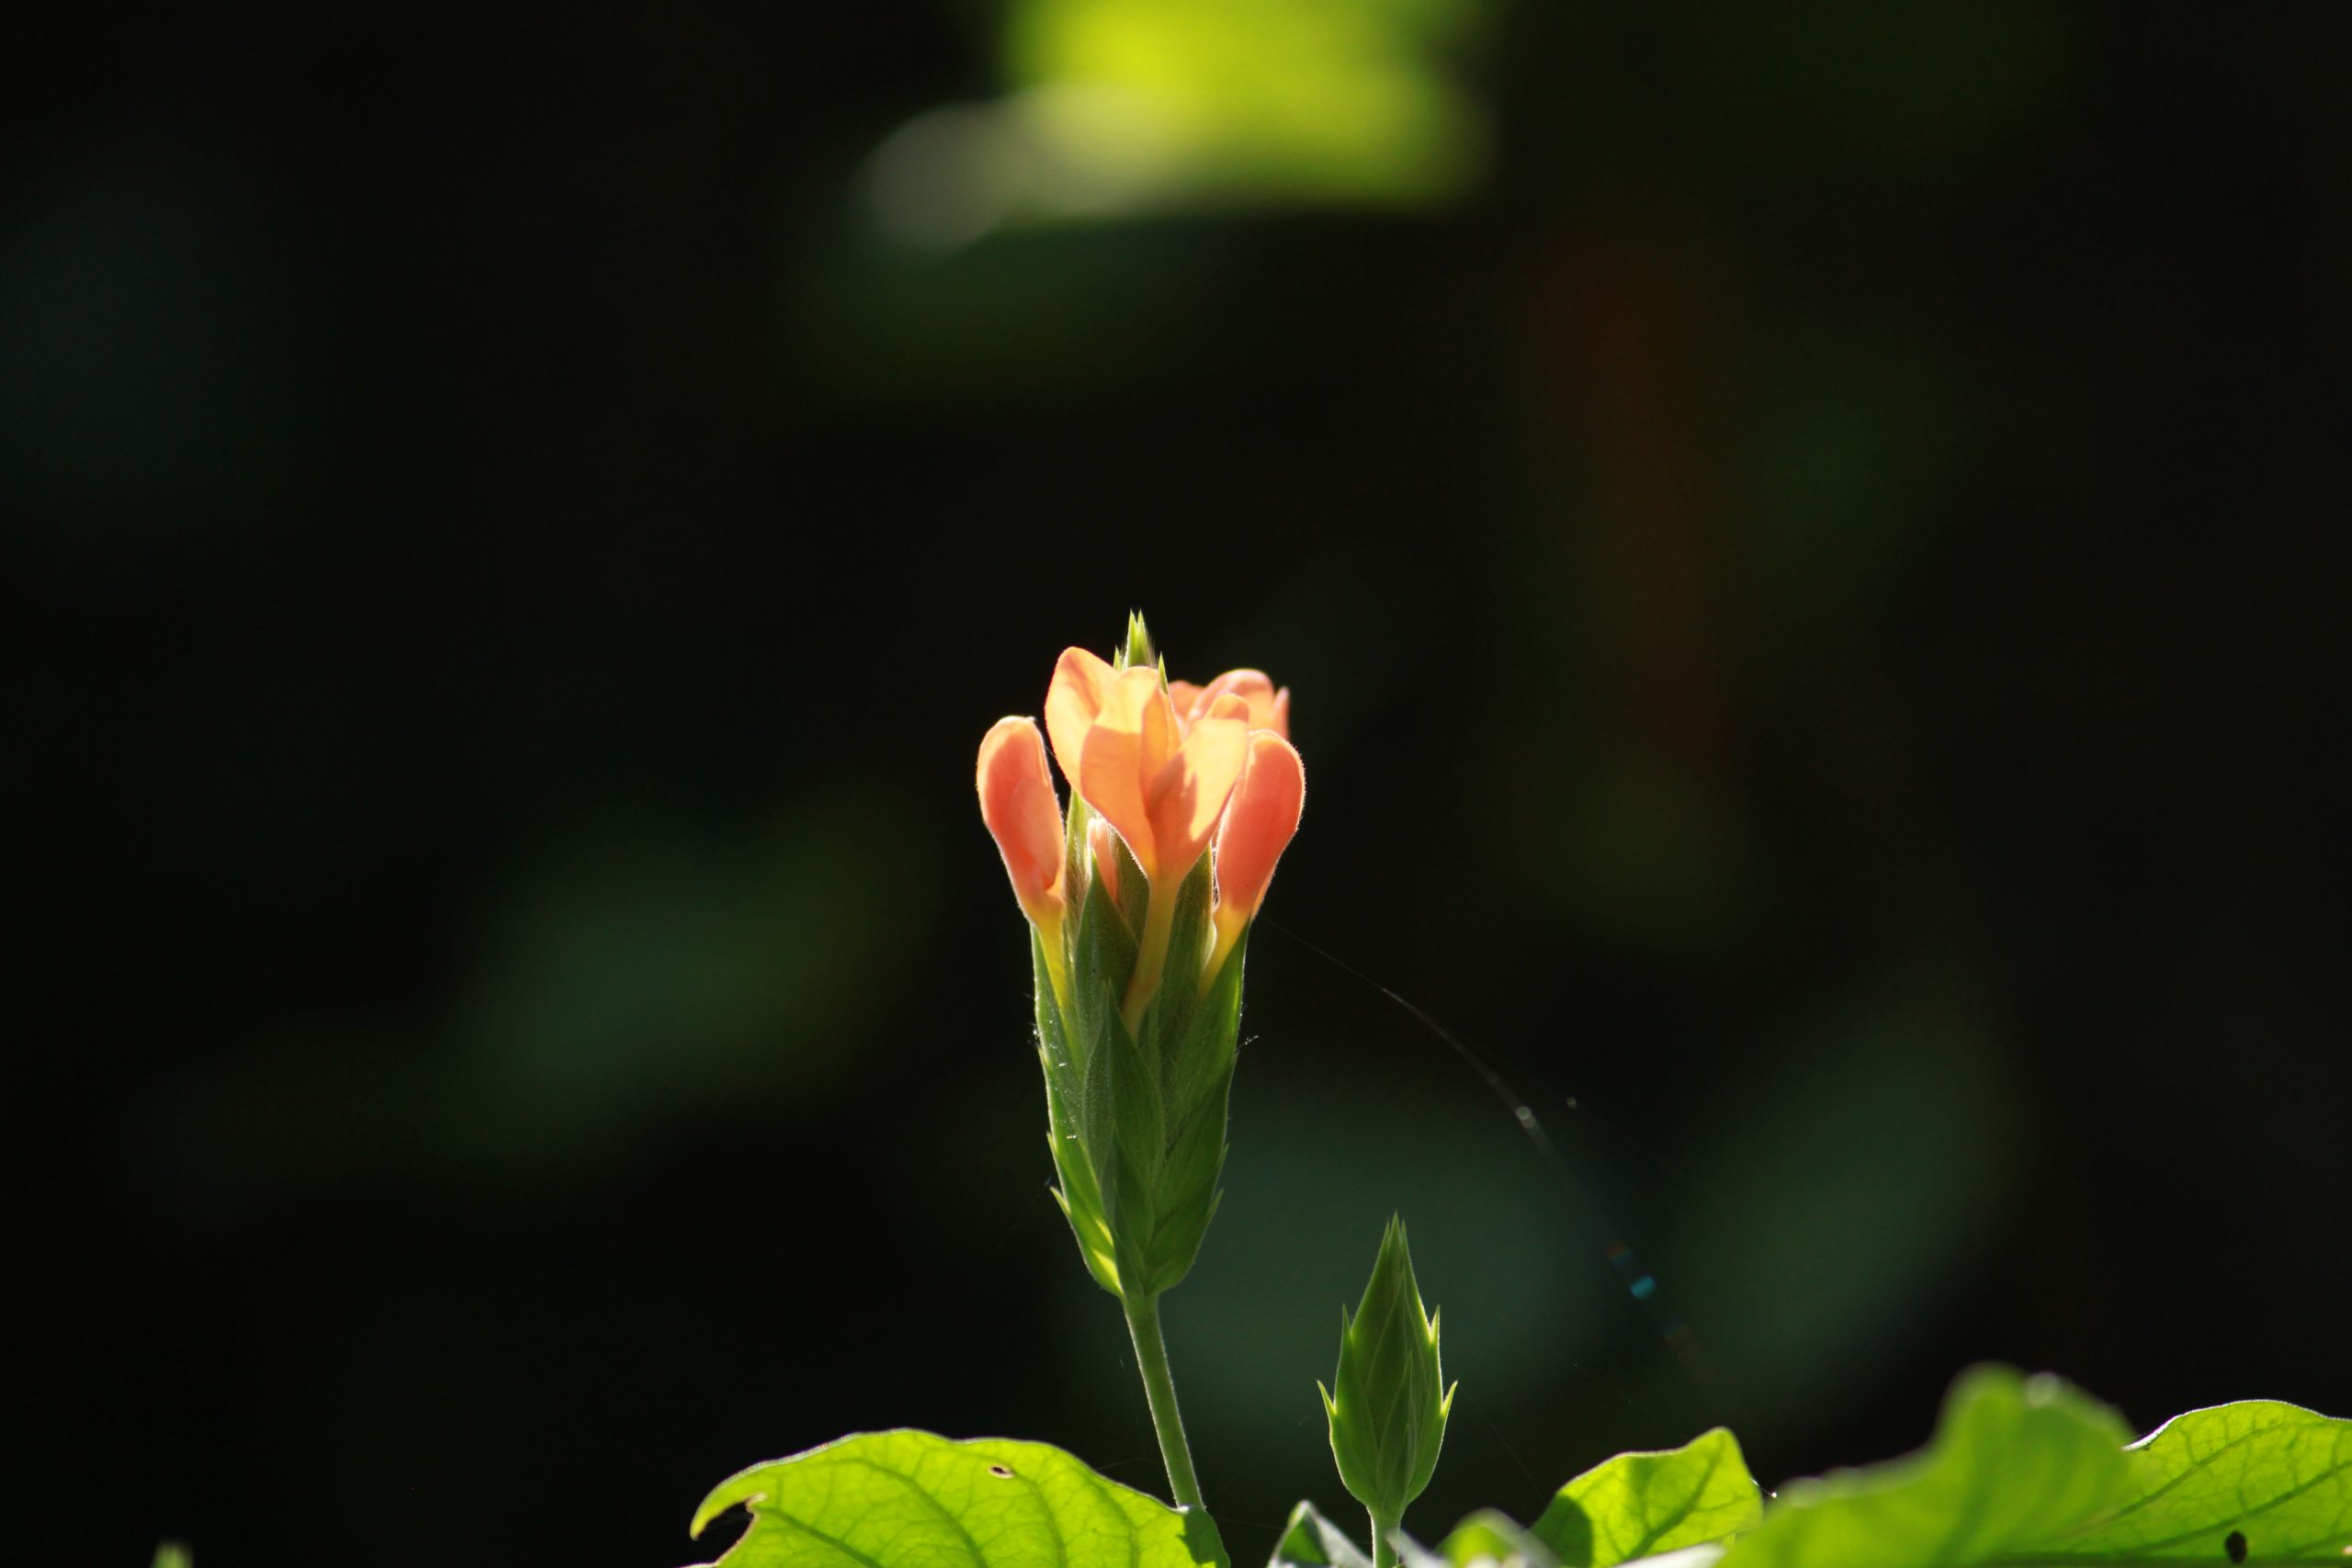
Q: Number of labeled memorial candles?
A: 0